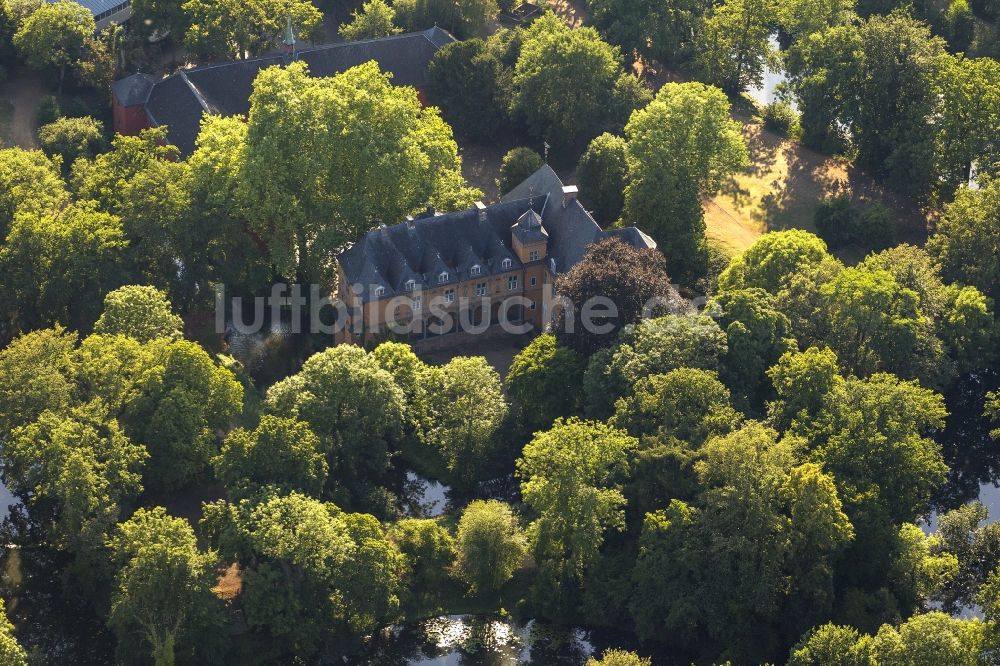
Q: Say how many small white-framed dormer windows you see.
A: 5